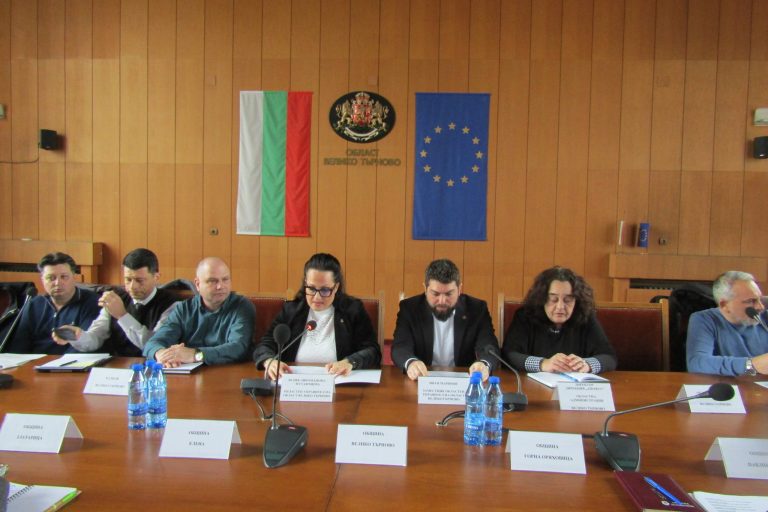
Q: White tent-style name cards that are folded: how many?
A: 10